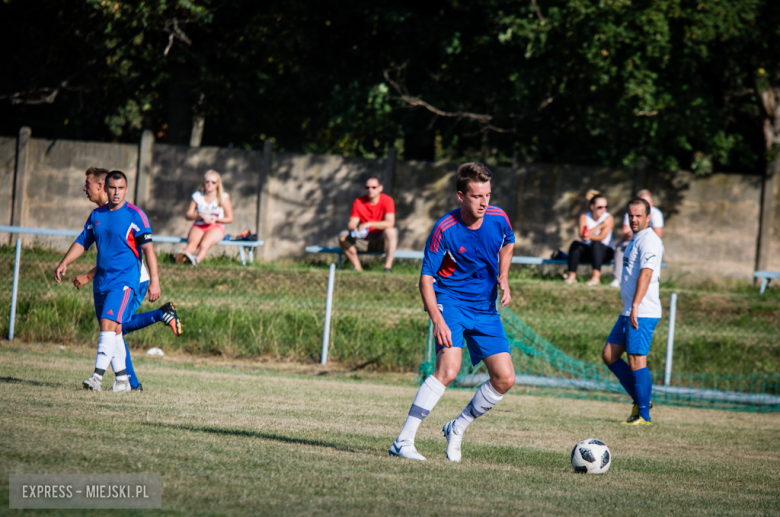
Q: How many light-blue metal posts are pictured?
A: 3